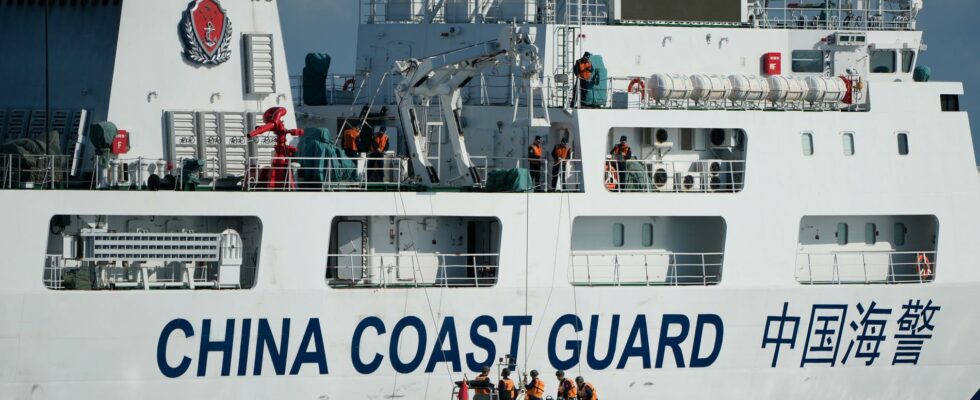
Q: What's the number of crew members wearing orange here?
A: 11